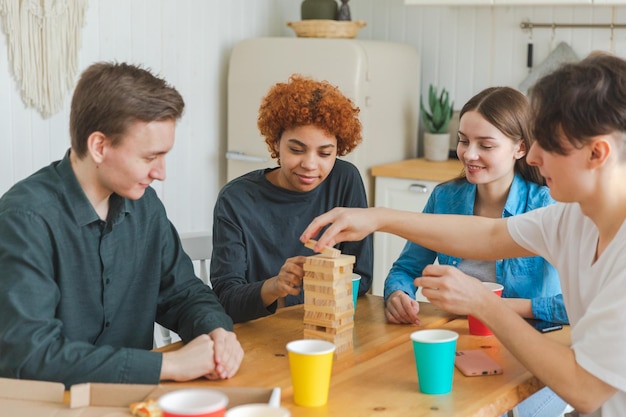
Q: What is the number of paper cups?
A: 6